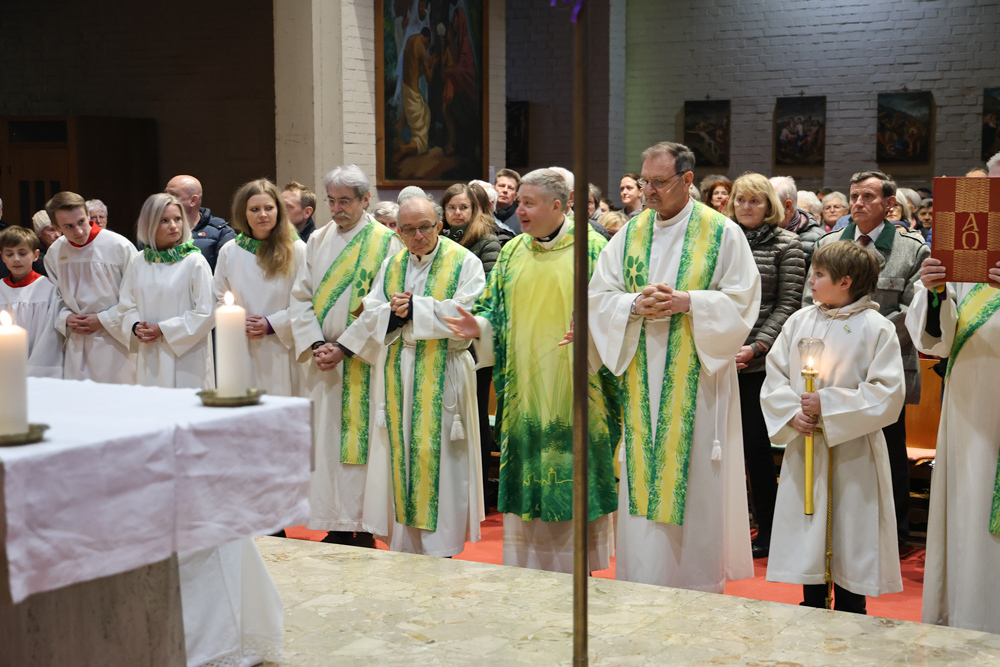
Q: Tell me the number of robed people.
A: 10